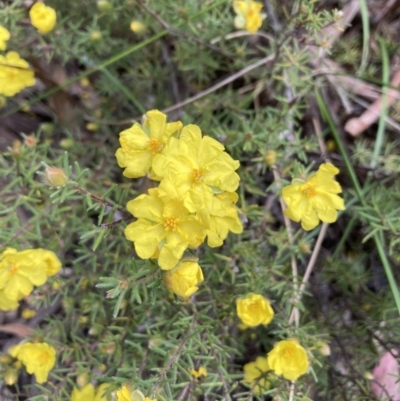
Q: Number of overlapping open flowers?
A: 4